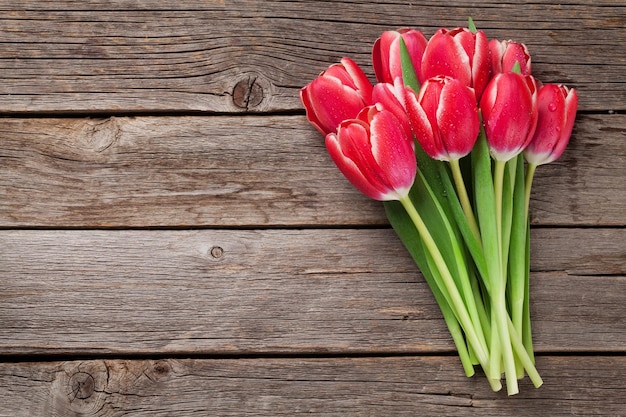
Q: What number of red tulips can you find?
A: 9